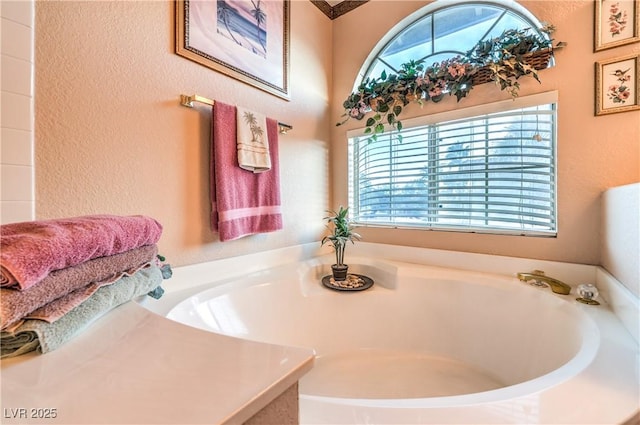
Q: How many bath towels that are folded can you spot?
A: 3